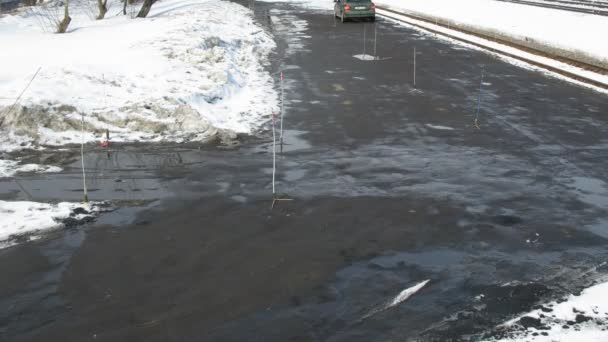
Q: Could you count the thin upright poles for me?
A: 9